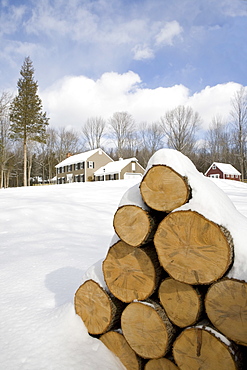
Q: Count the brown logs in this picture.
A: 11